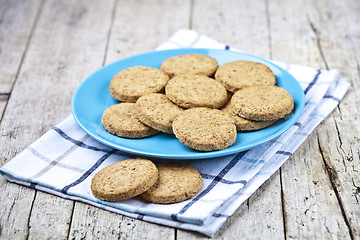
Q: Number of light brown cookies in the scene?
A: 11